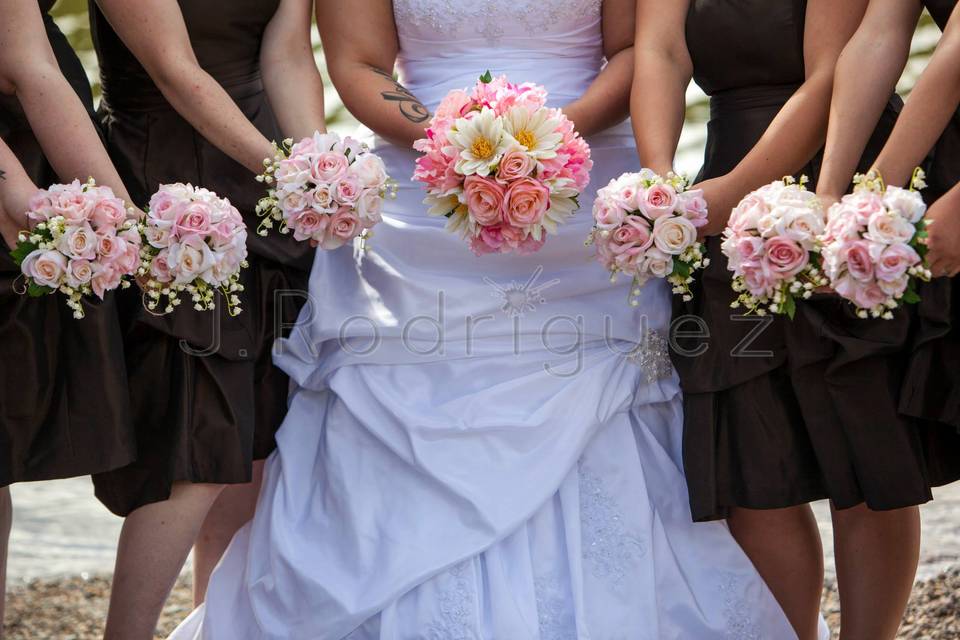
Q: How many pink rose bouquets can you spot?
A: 6